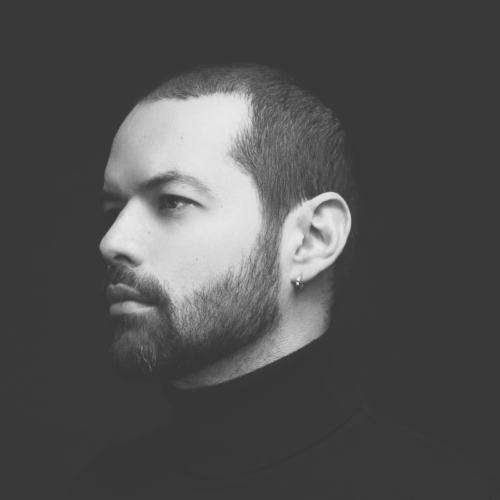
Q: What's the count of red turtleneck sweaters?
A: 0